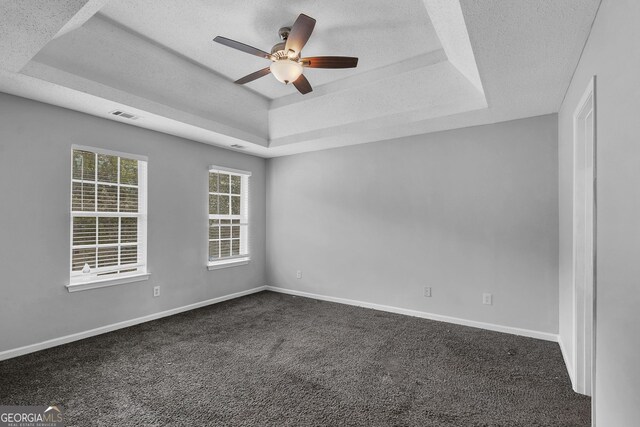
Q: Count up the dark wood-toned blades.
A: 5